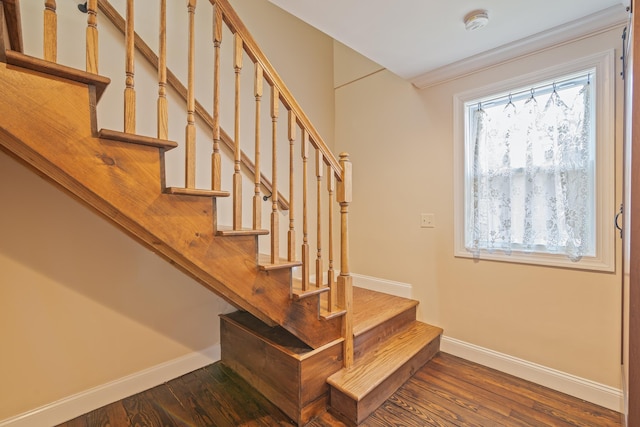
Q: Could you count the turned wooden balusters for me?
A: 13